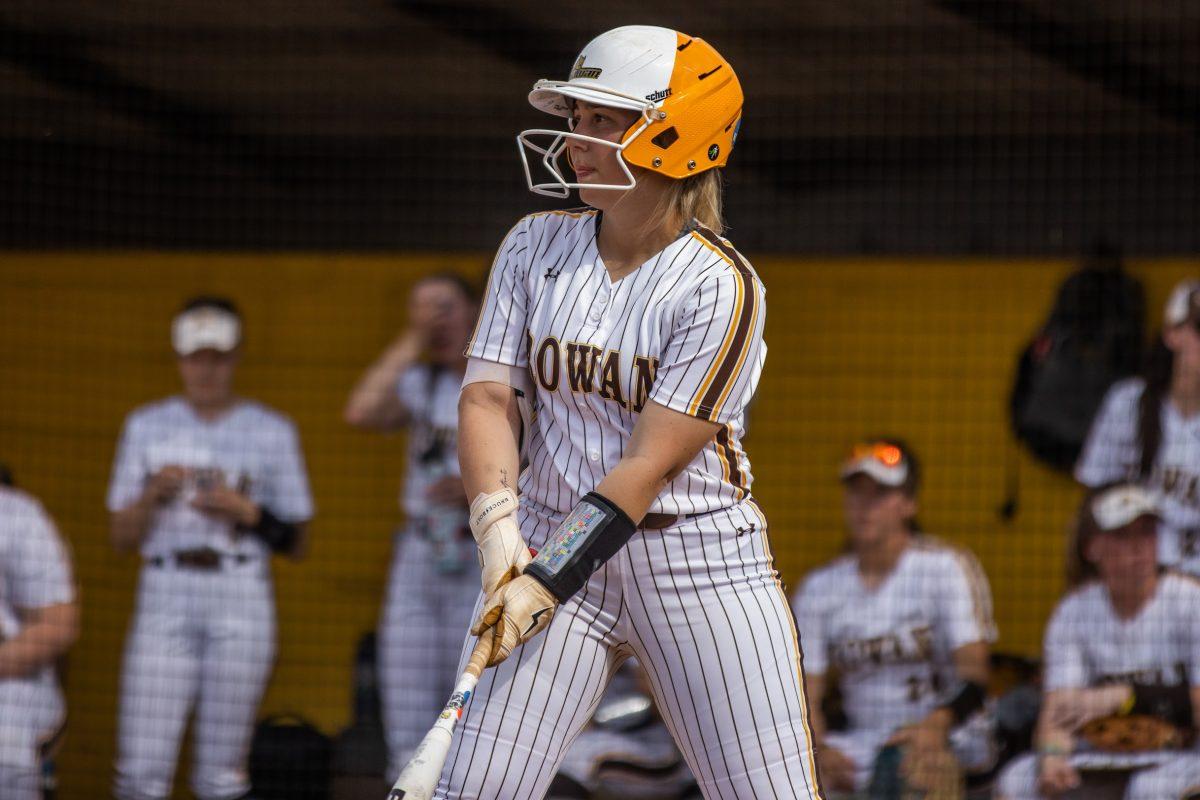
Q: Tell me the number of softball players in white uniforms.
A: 7